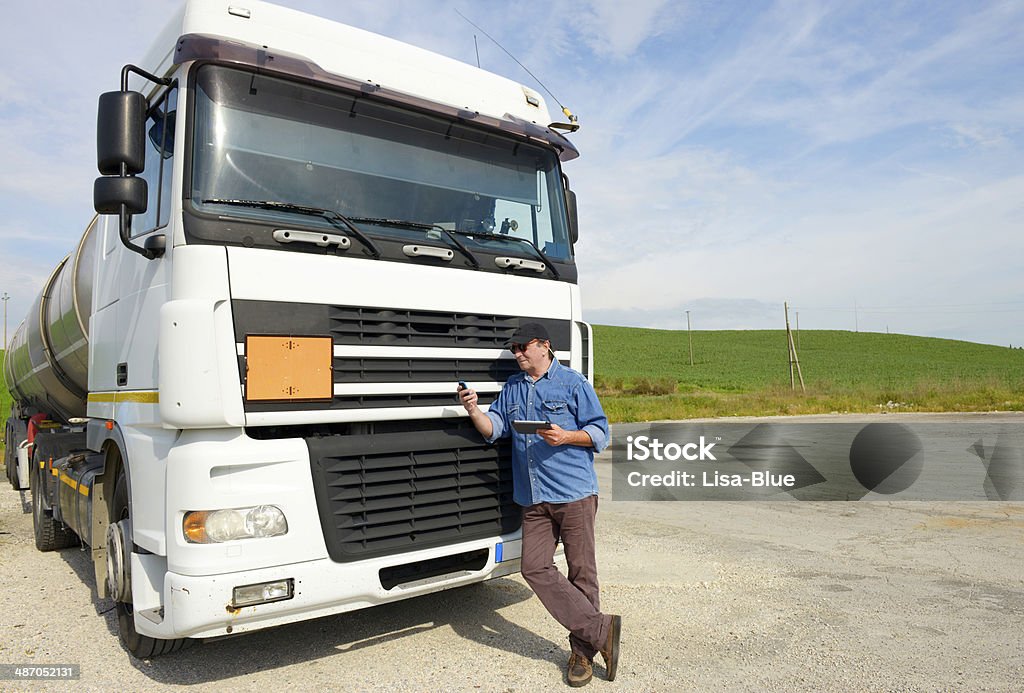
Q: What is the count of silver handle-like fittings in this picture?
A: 3